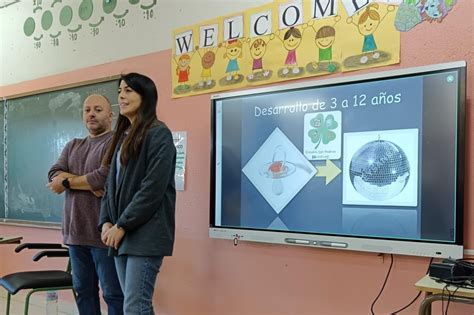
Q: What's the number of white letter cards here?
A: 7